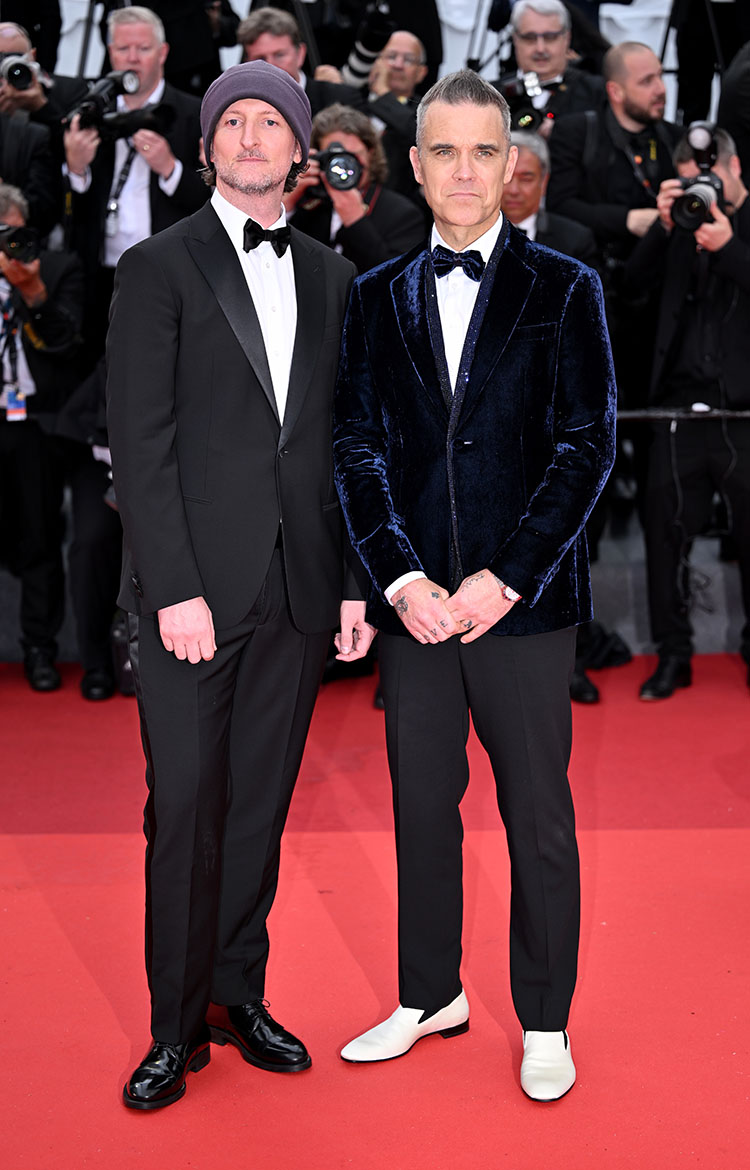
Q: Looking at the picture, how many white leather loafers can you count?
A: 2